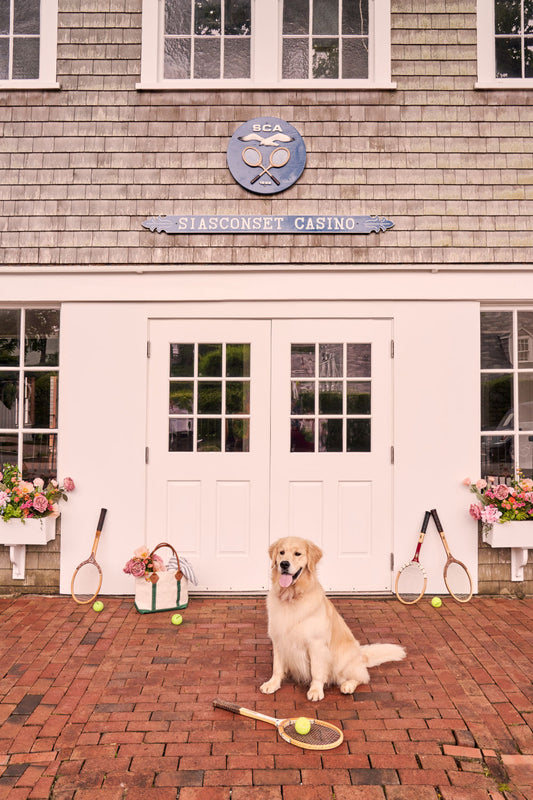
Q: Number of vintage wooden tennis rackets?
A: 4